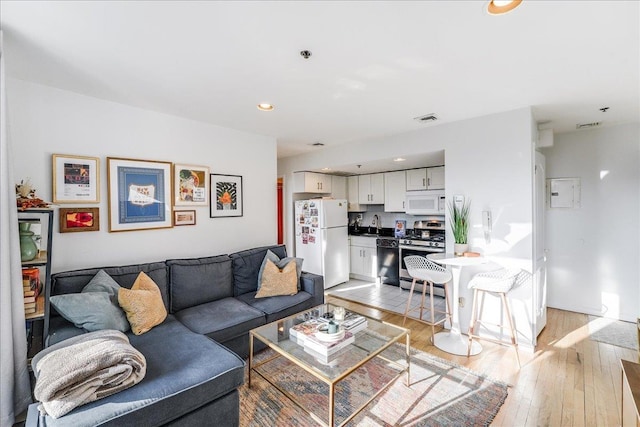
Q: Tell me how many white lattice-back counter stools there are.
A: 2